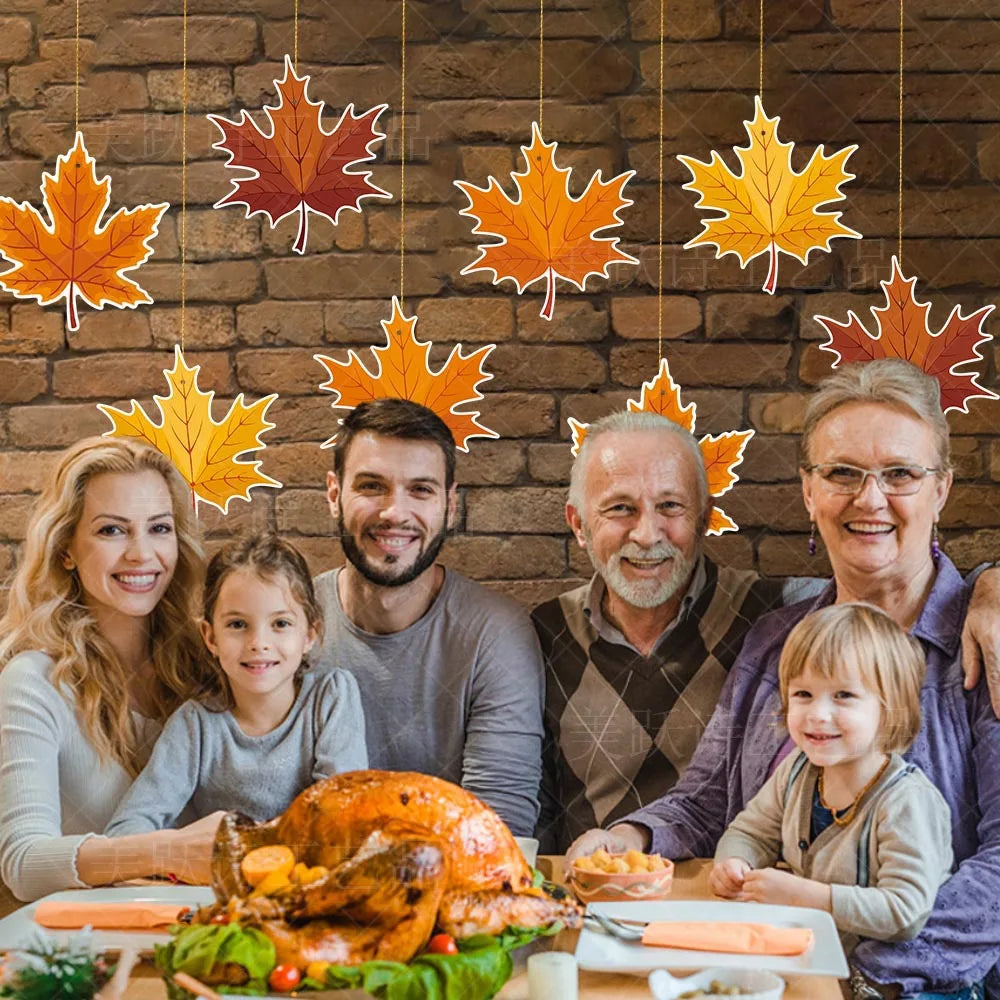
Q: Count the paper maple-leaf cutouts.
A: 8